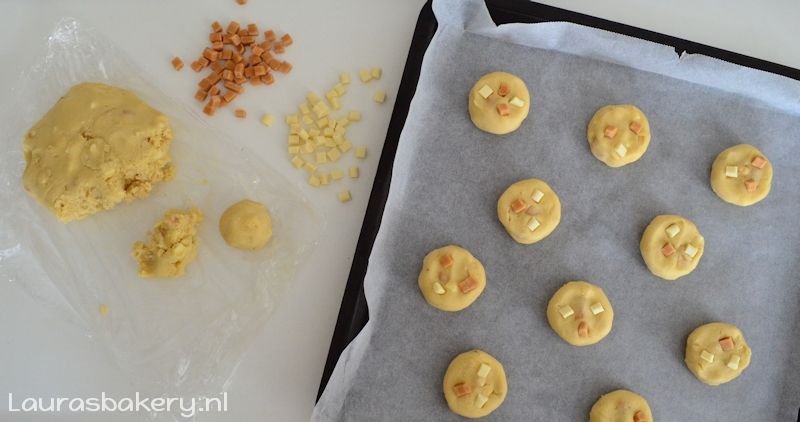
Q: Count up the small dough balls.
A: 11